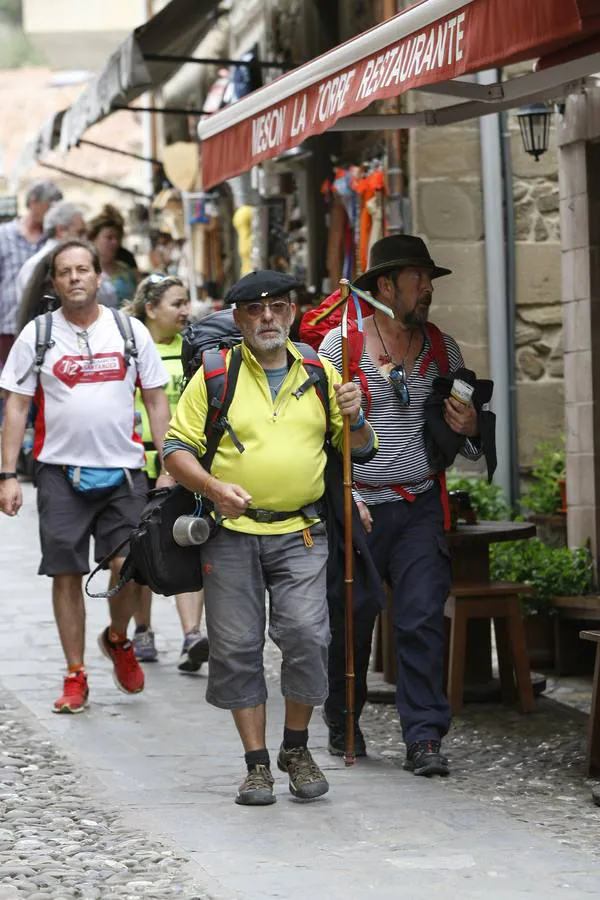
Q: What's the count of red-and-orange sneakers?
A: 2